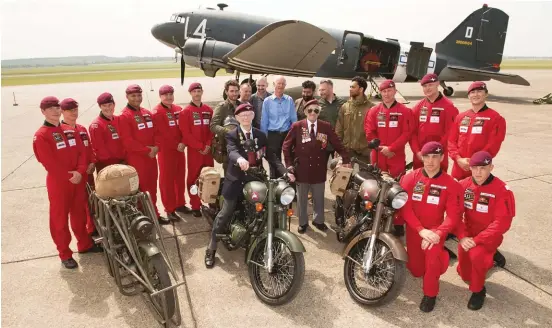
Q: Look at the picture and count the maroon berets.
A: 13